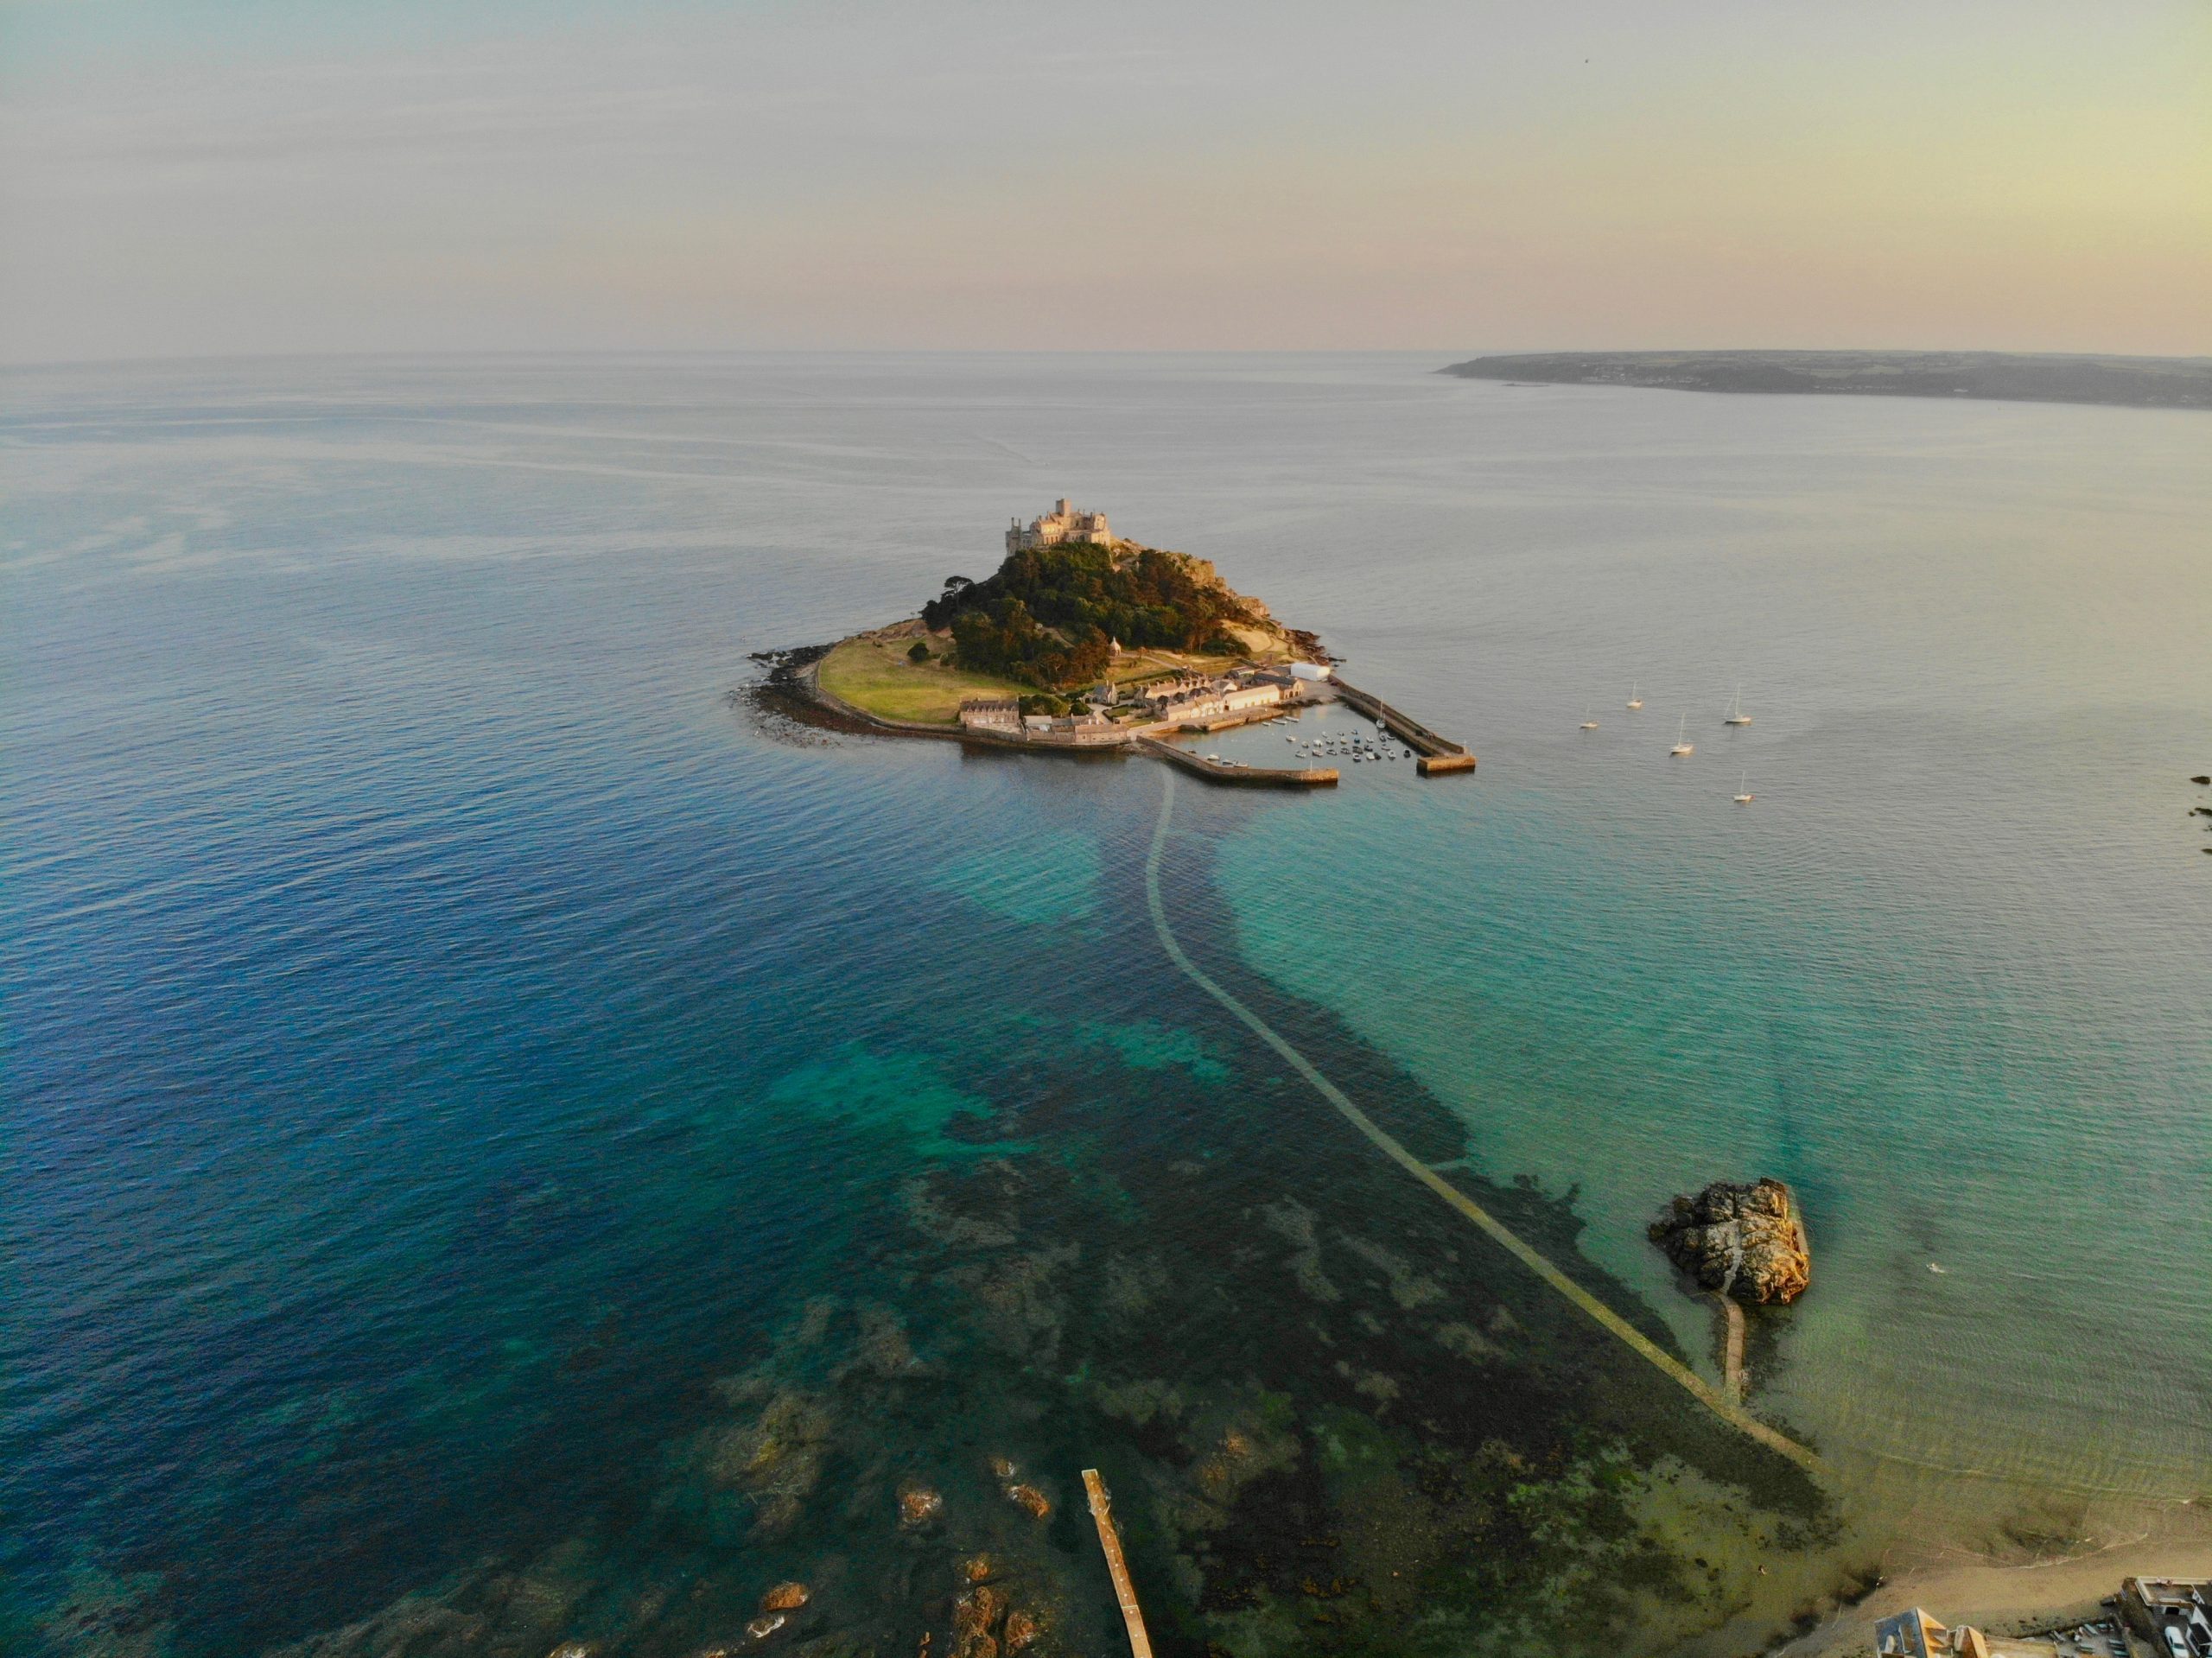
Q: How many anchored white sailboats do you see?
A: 5